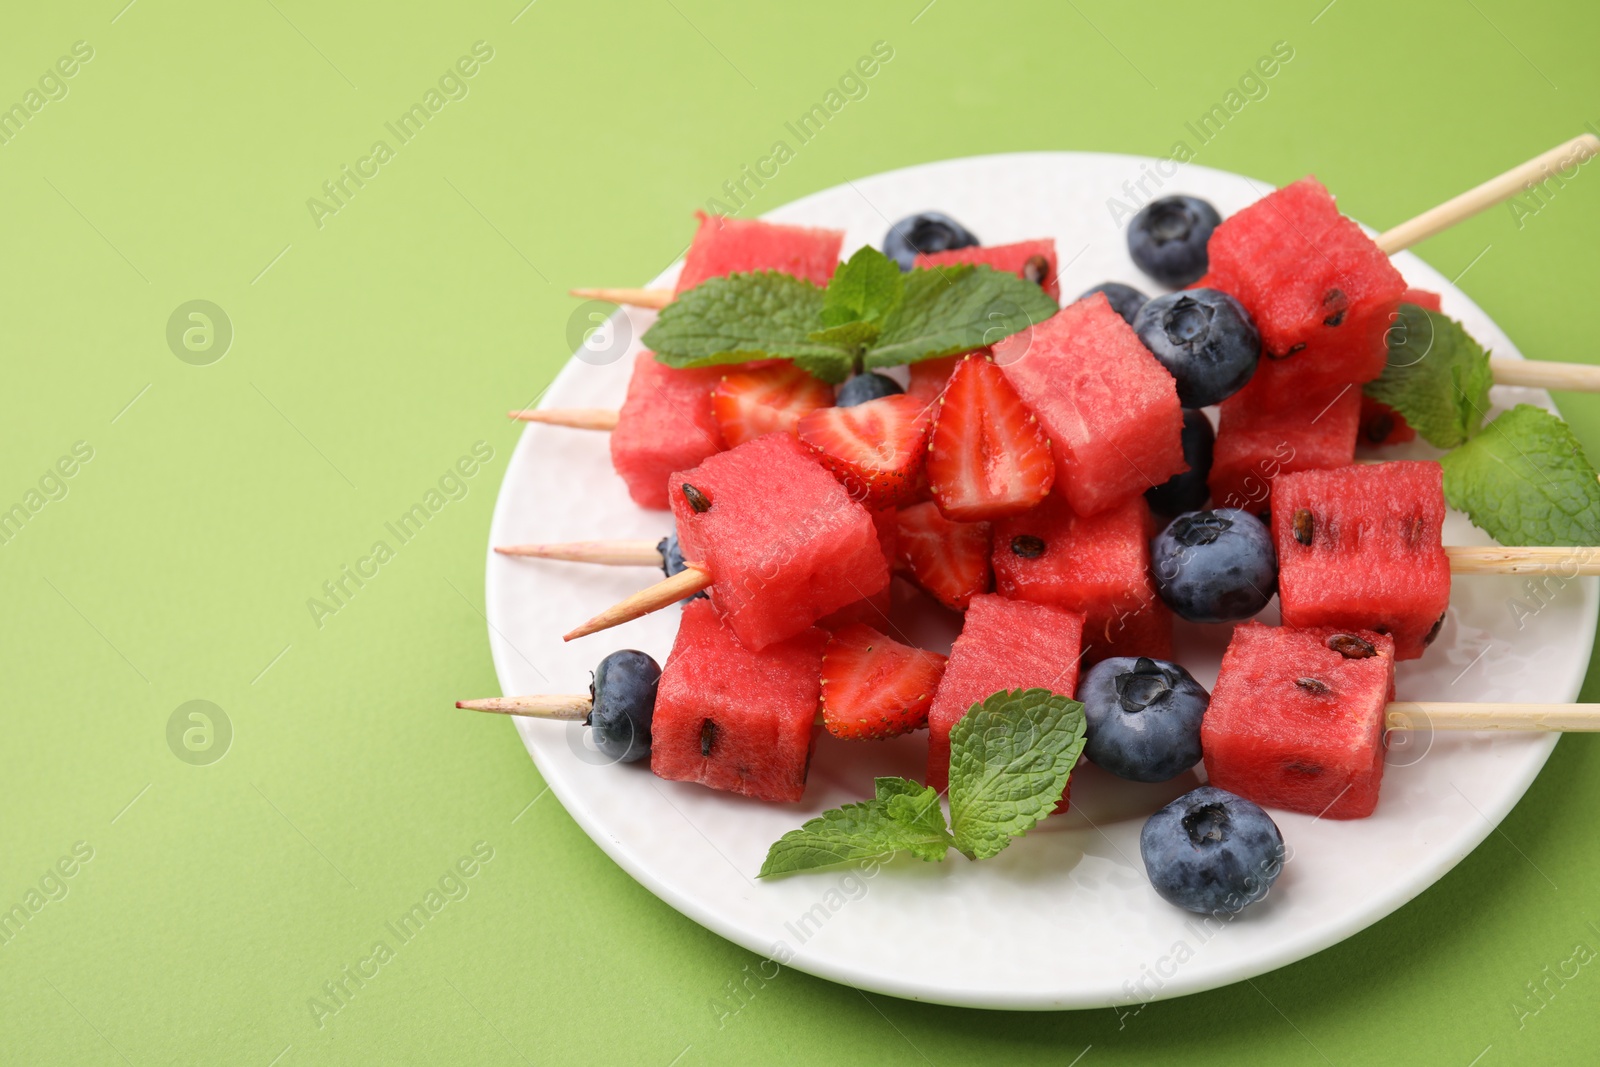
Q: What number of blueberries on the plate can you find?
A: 11